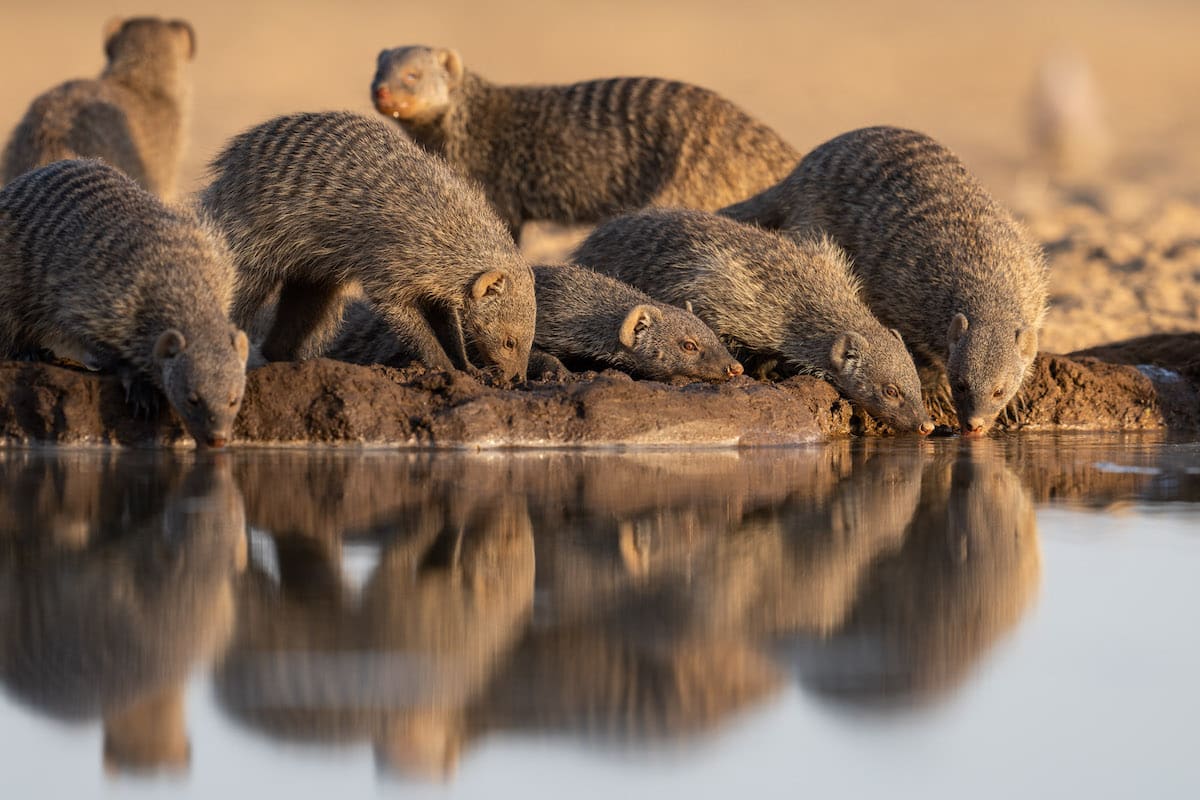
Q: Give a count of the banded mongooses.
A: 7